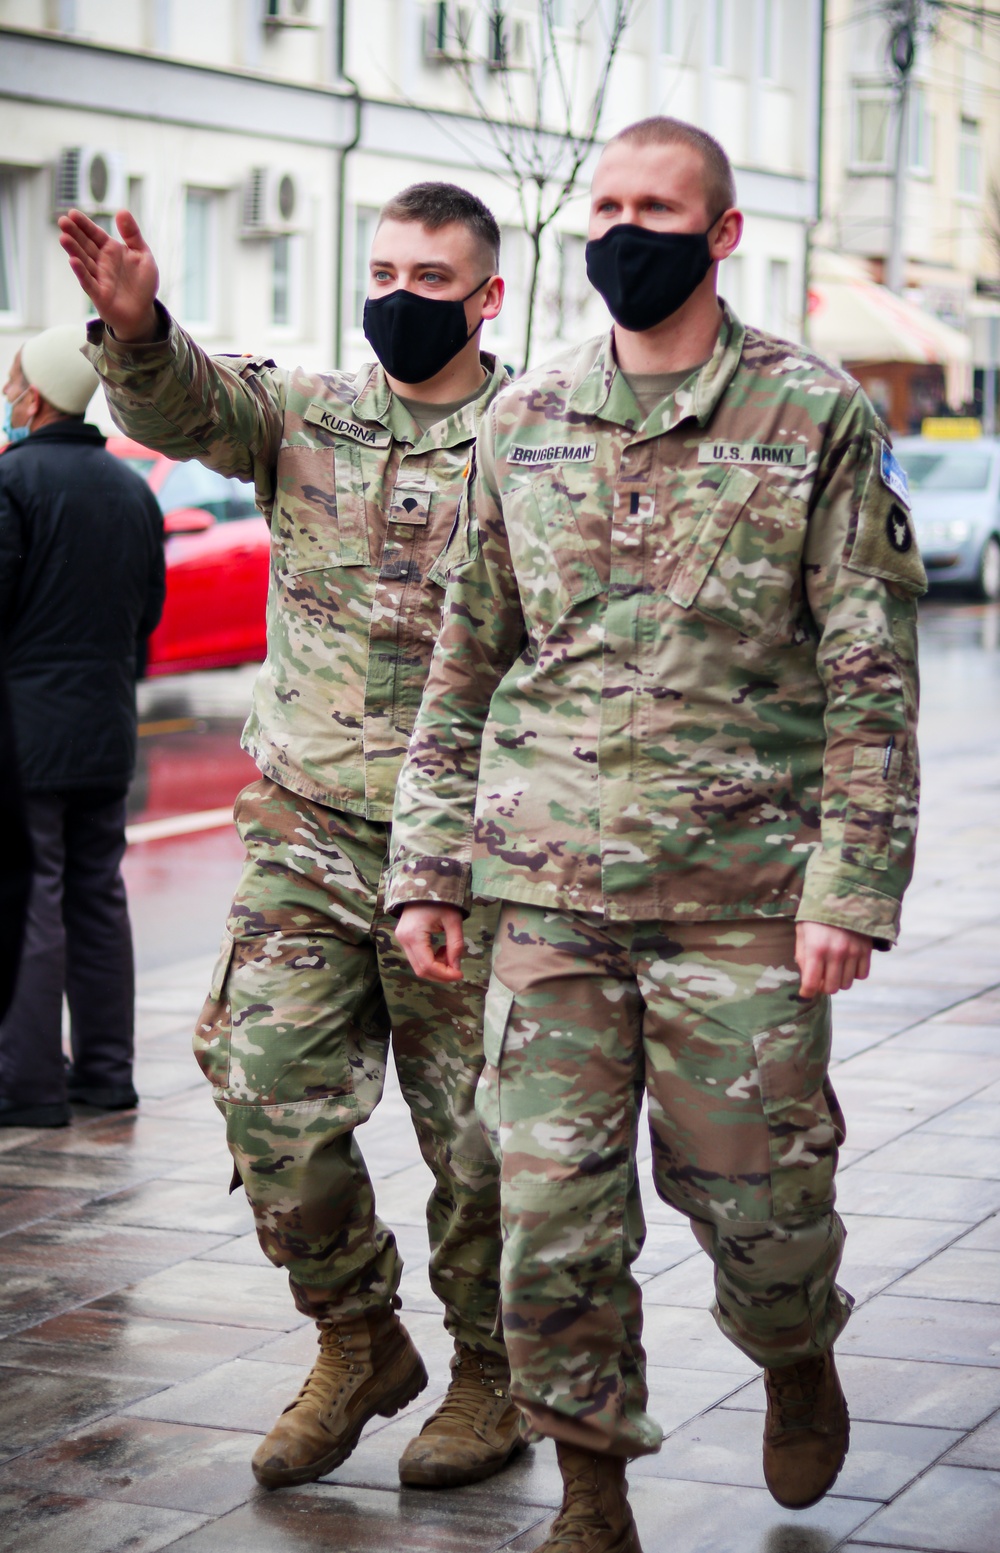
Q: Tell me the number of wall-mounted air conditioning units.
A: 5